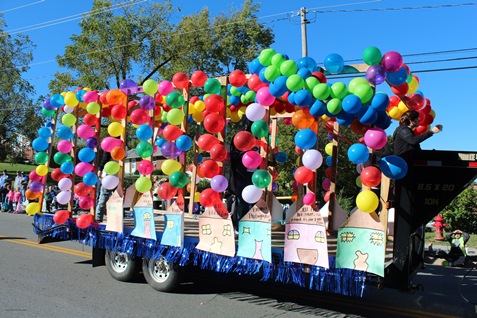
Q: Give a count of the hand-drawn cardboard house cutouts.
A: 7